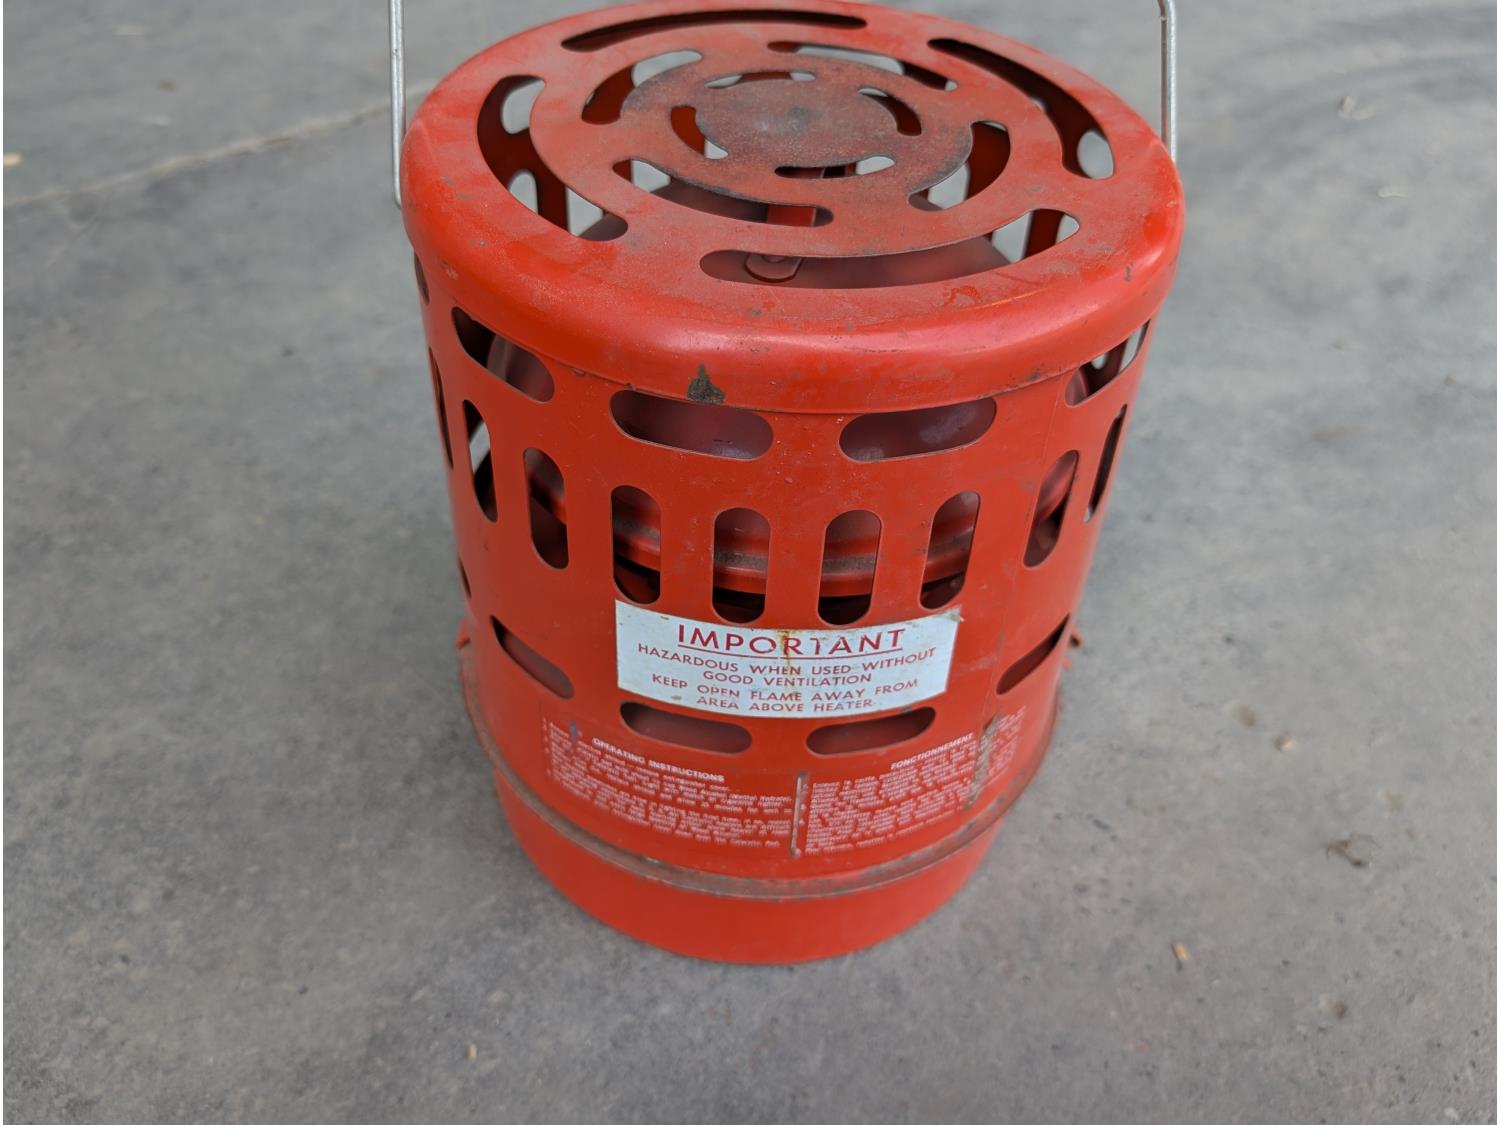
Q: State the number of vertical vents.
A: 9